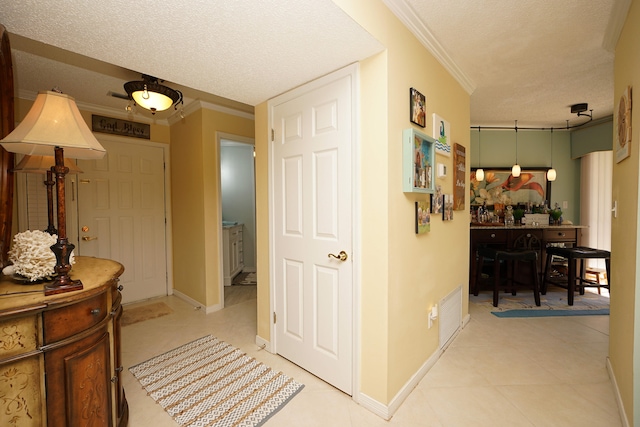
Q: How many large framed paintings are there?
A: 1